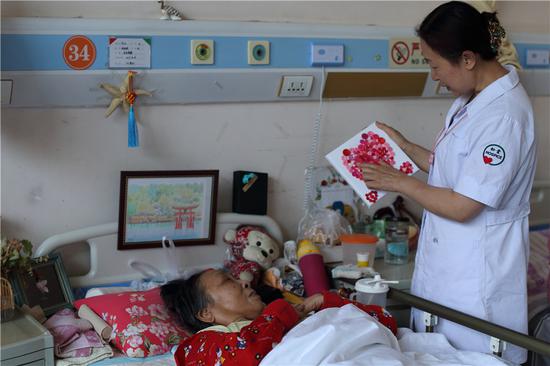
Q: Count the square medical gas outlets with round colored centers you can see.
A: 2